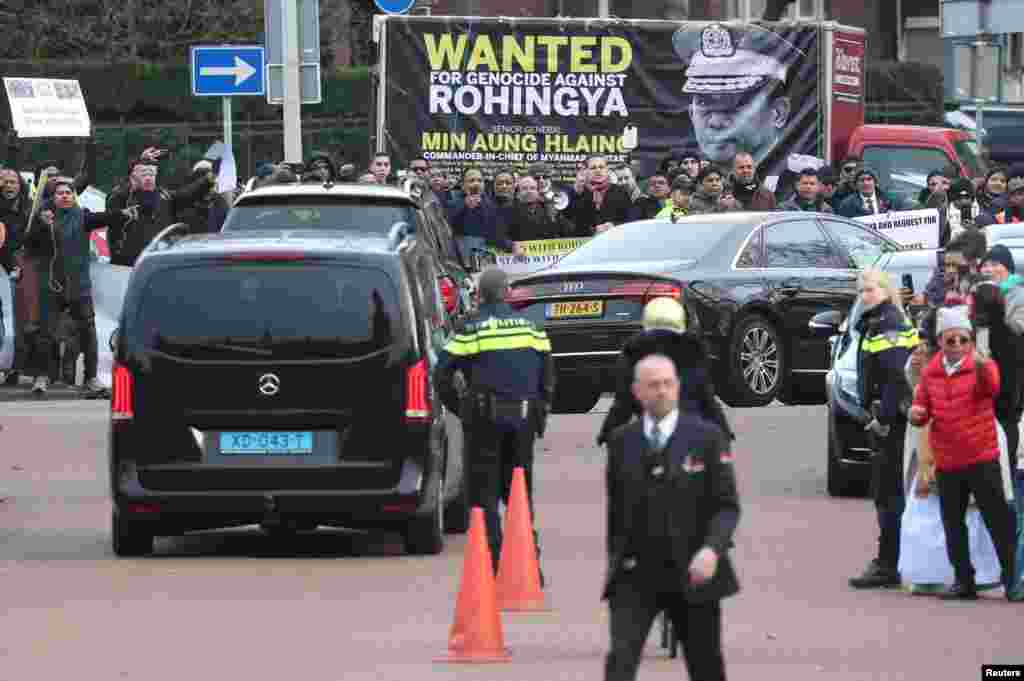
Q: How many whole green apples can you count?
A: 0